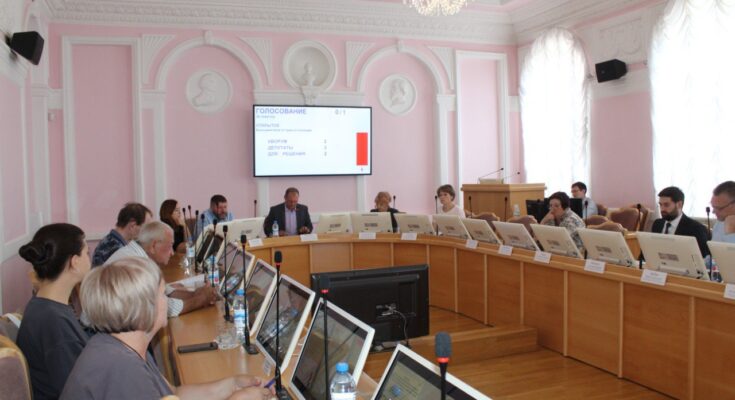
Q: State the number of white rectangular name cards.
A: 10